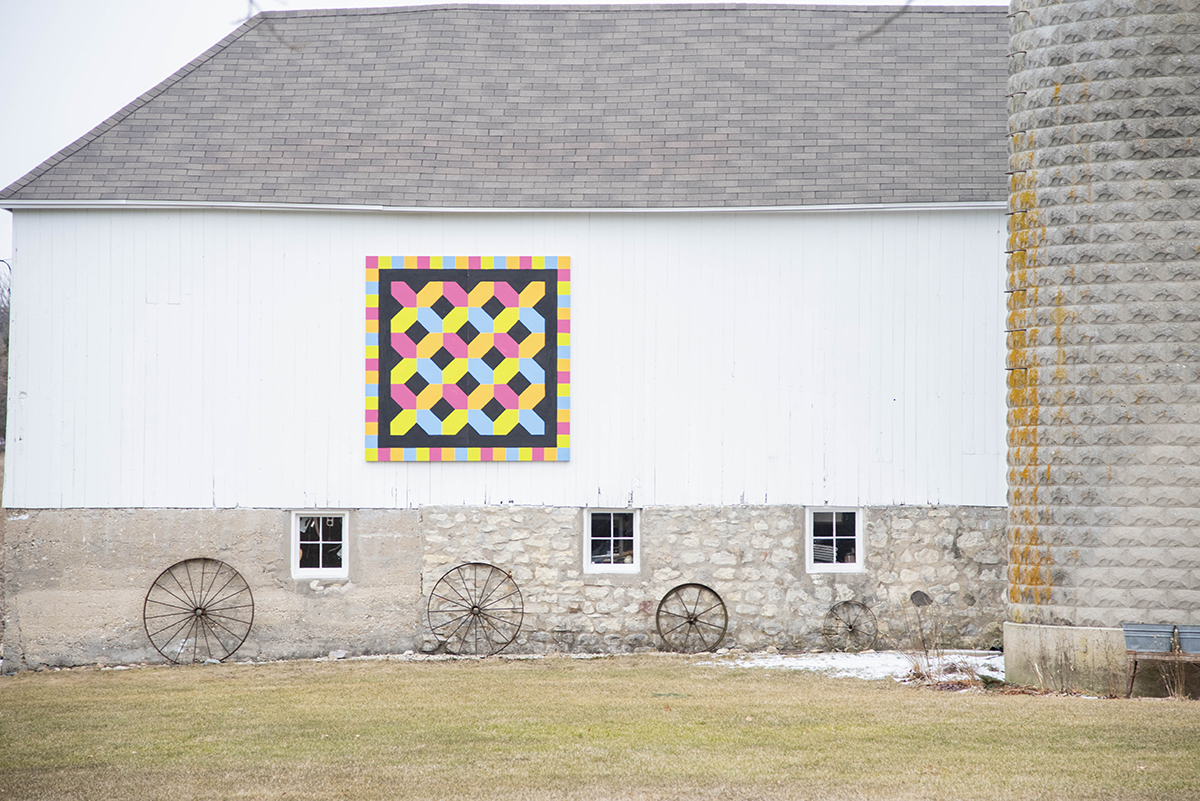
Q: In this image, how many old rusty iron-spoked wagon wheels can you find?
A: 4